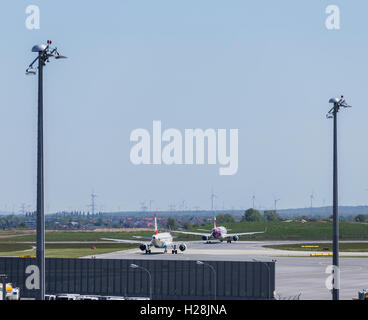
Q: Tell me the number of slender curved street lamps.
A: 3